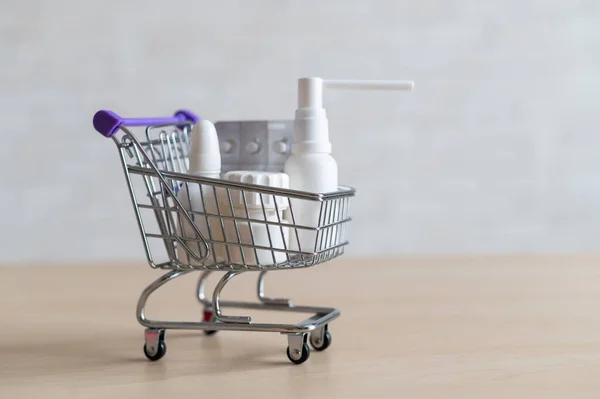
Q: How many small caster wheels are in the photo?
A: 4